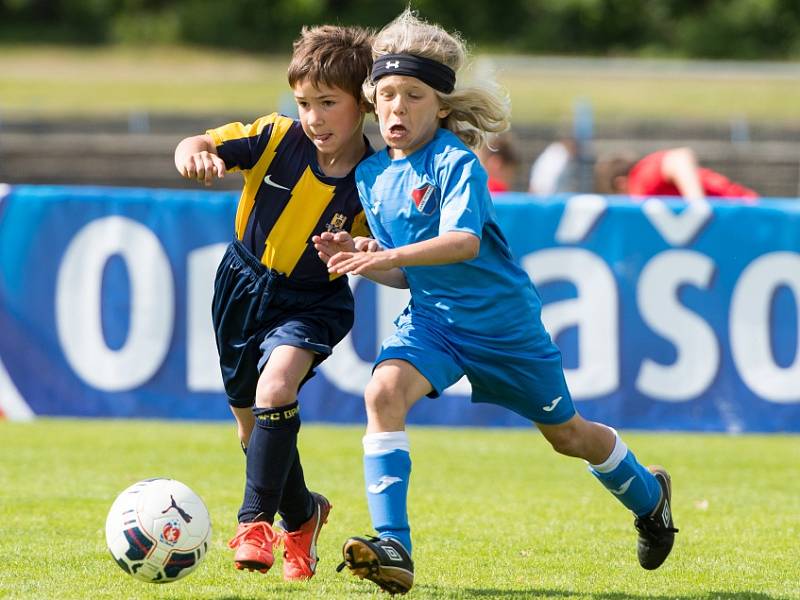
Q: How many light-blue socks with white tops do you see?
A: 2